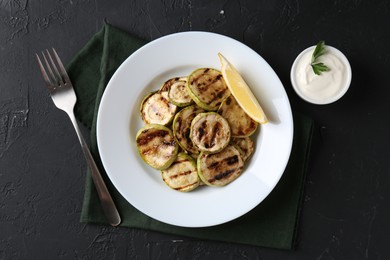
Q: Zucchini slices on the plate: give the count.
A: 11